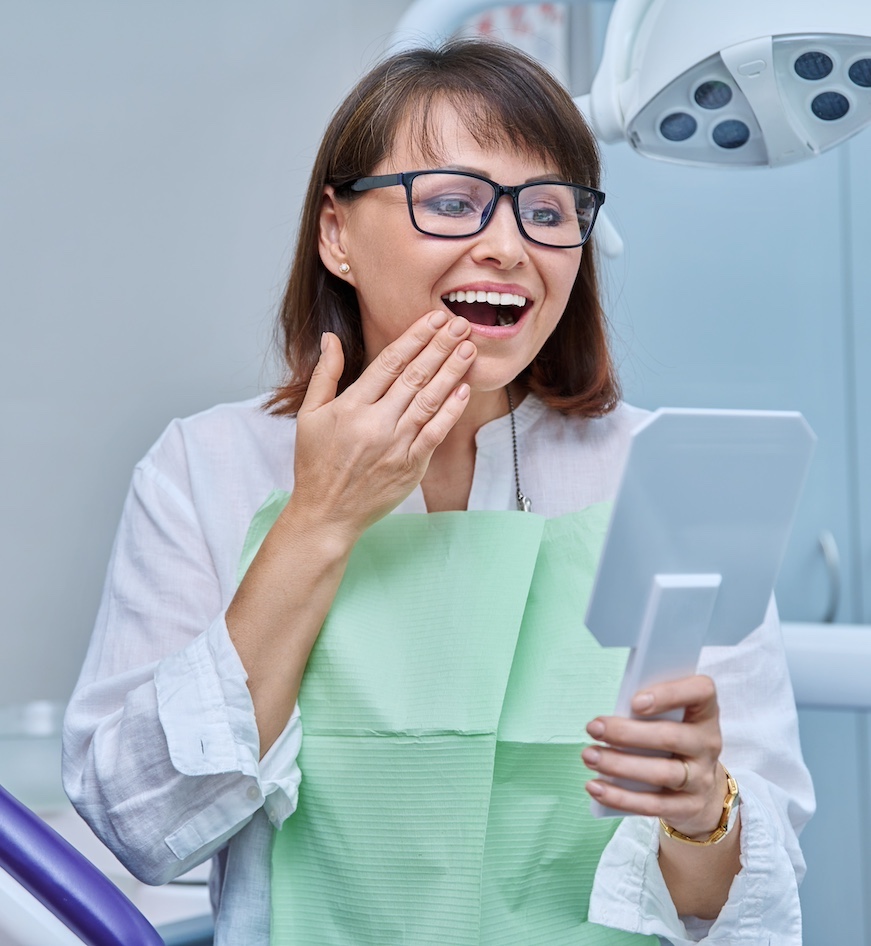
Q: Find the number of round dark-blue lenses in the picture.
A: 6